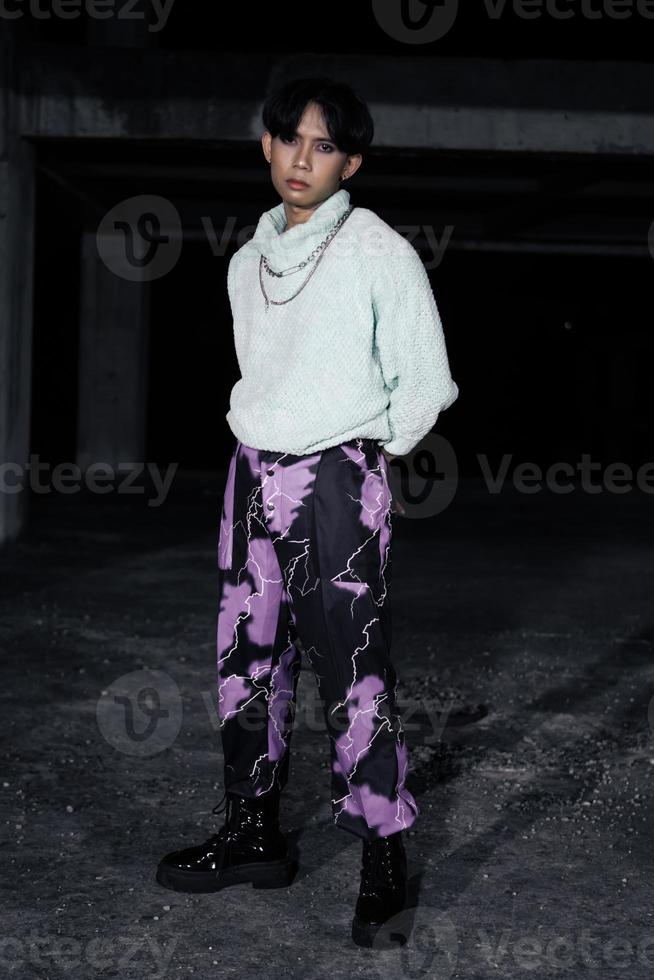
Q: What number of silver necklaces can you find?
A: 2